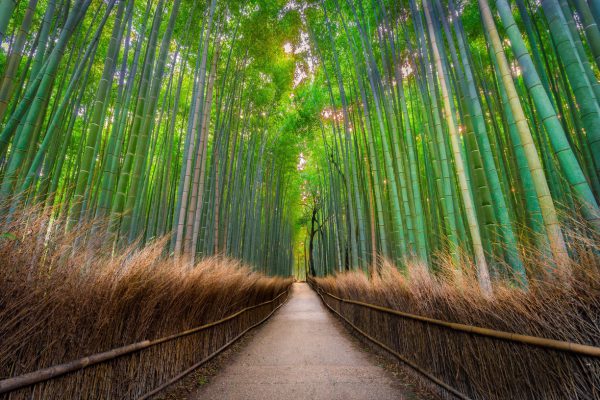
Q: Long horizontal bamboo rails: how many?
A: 4